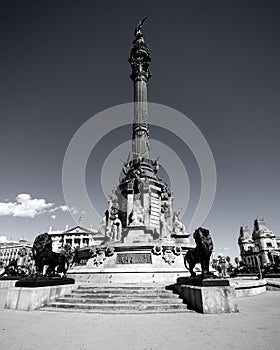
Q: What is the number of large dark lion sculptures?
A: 2